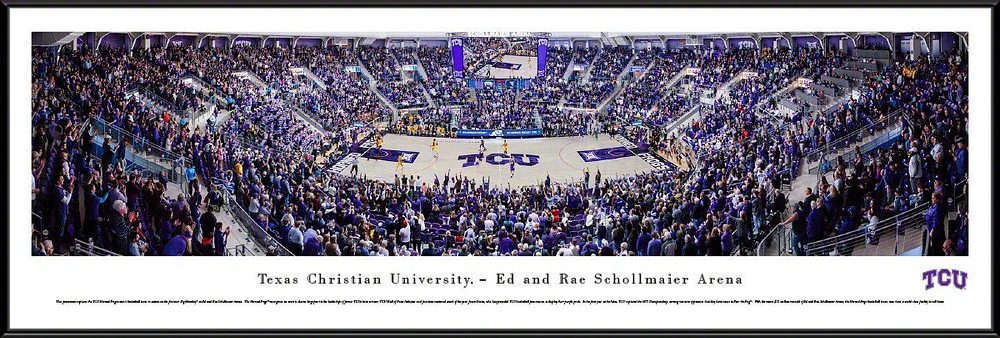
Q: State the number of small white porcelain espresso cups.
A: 0